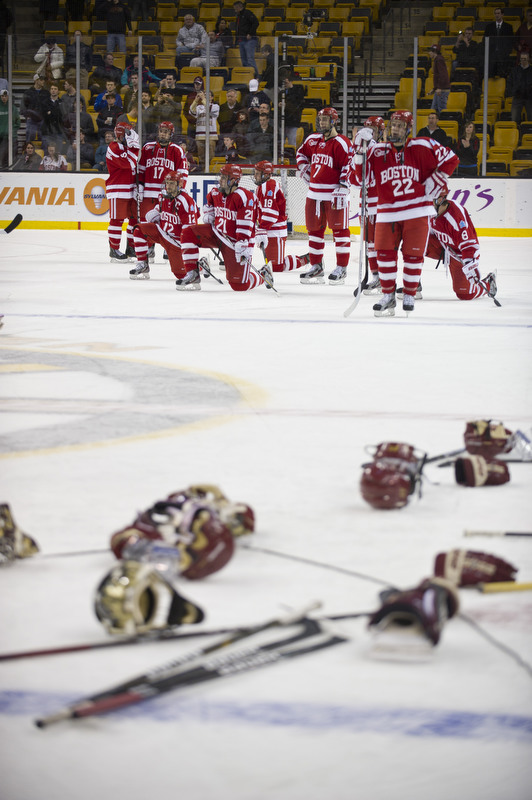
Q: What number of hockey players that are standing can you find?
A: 5